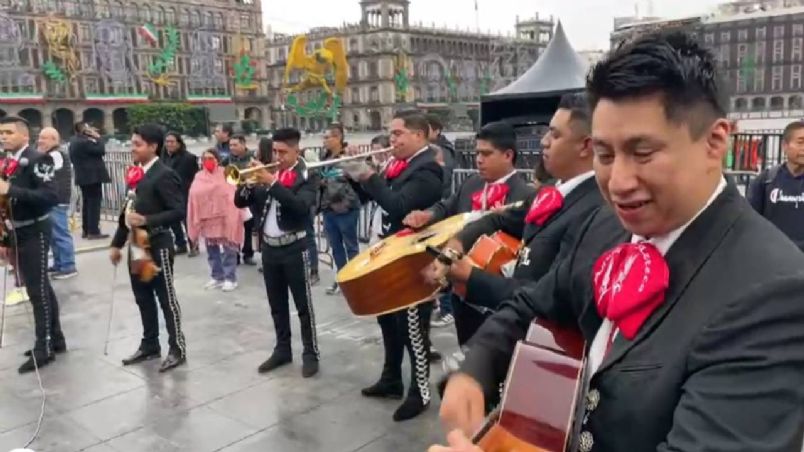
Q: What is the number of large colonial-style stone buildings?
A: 3